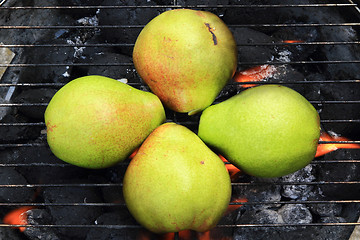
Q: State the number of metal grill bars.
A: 12